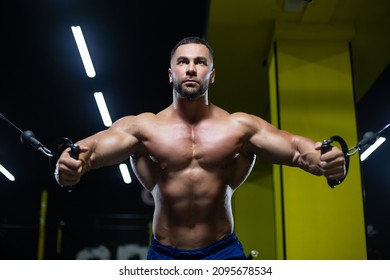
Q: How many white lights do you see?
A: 5